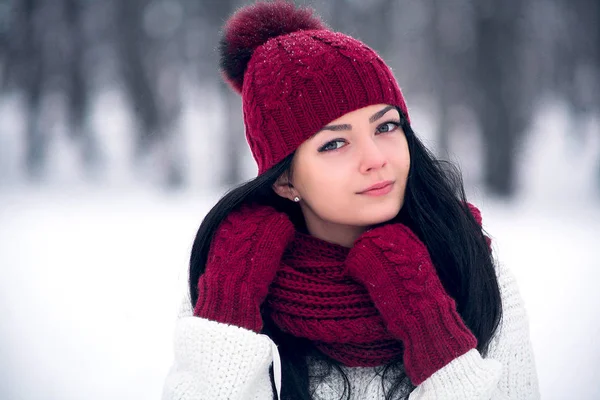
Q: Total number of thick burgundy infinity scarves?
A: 1